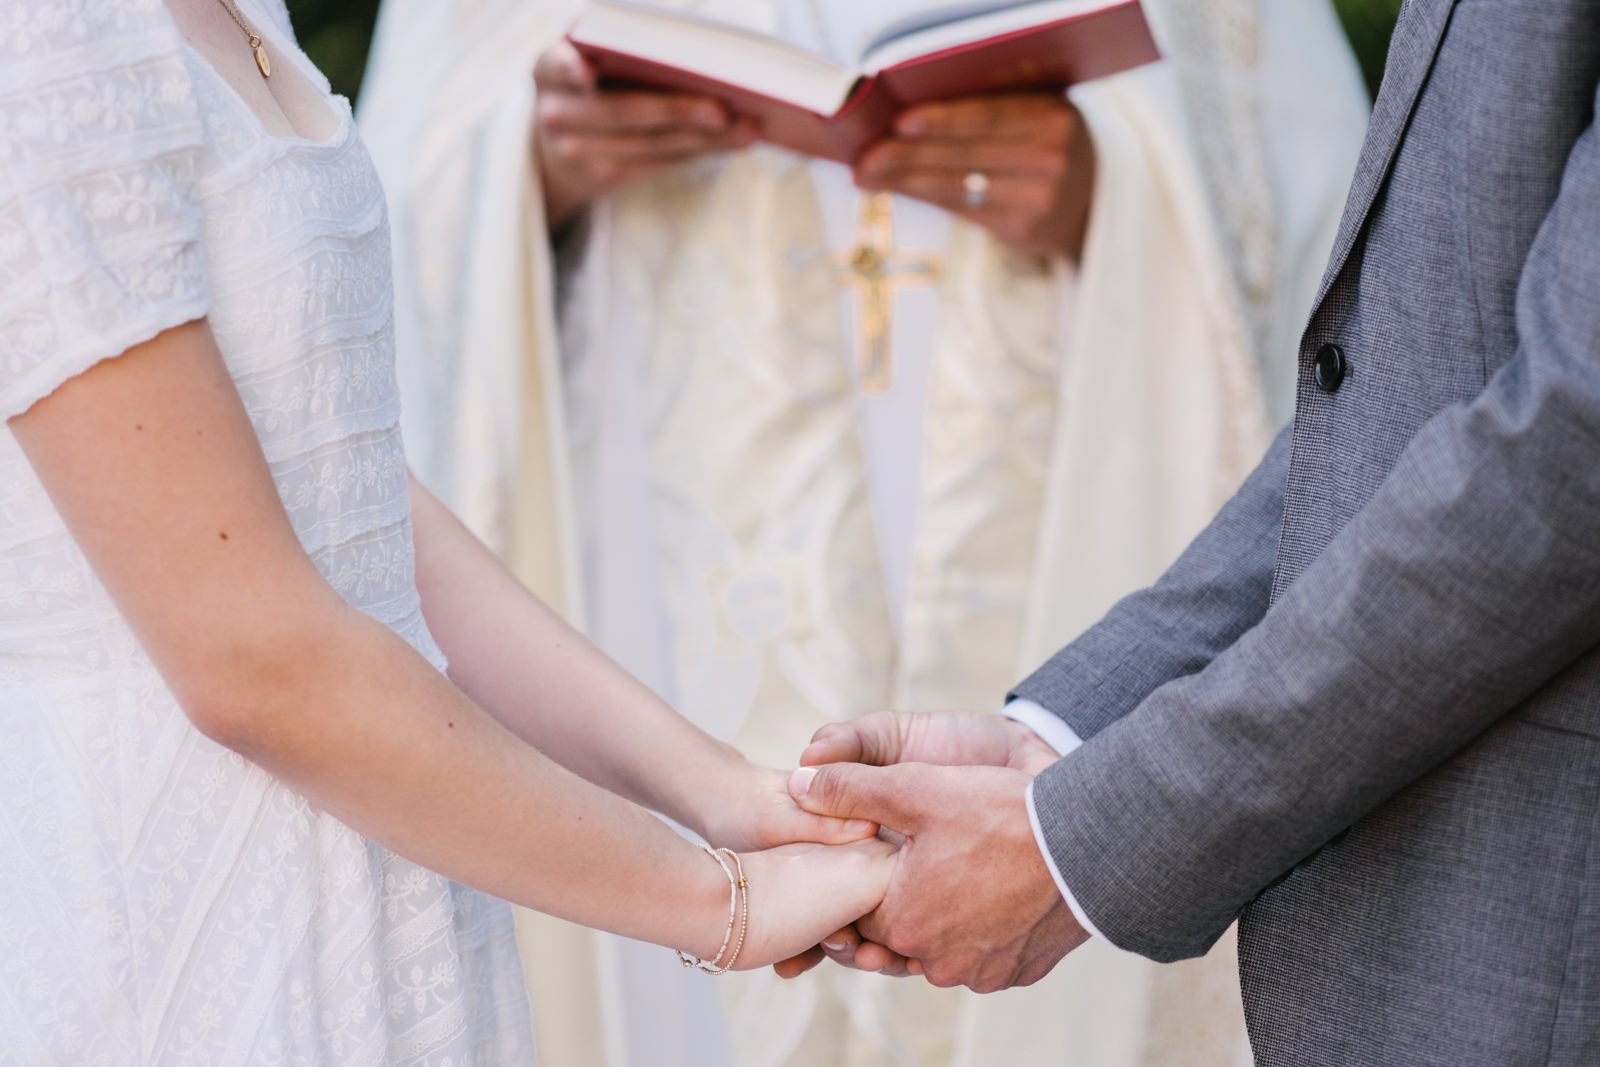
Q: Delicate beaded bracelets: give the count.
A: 2